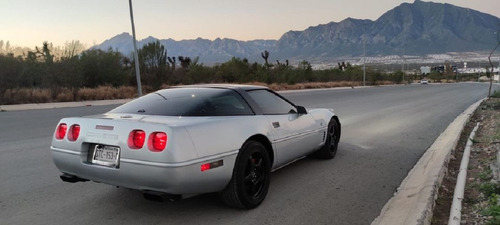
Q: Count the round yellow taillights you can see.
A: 0